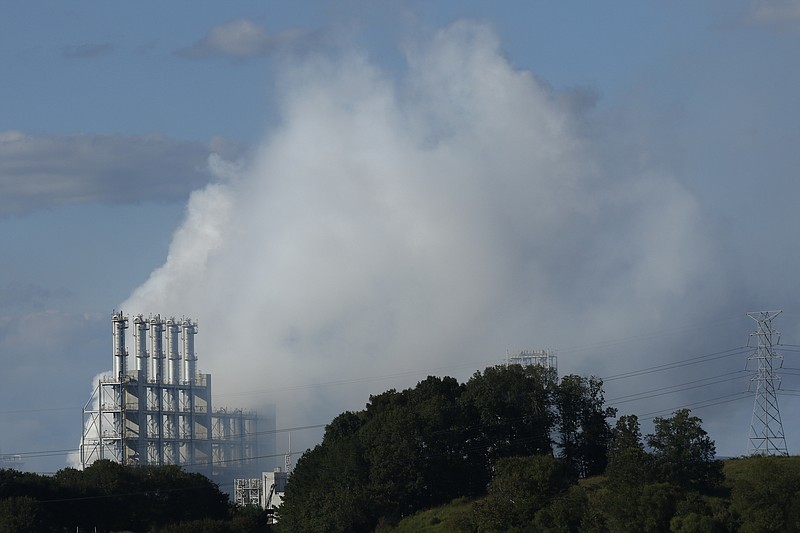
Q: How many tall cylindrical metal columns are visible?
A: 5